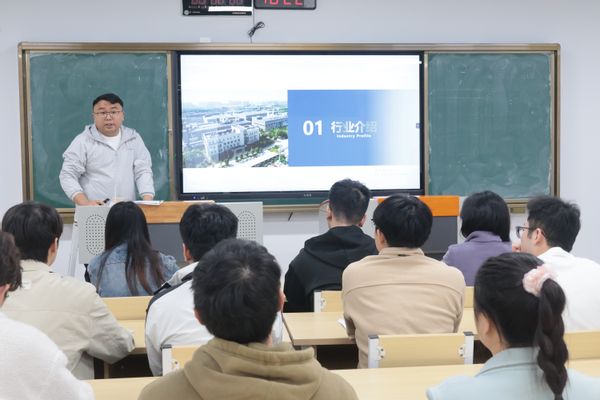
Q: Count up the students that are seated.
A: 10